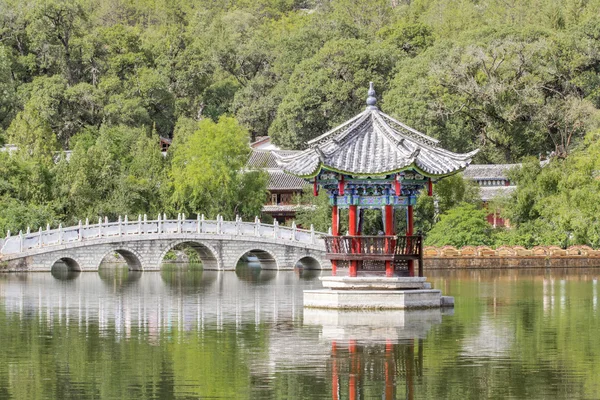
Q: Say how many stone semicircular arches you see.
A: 5